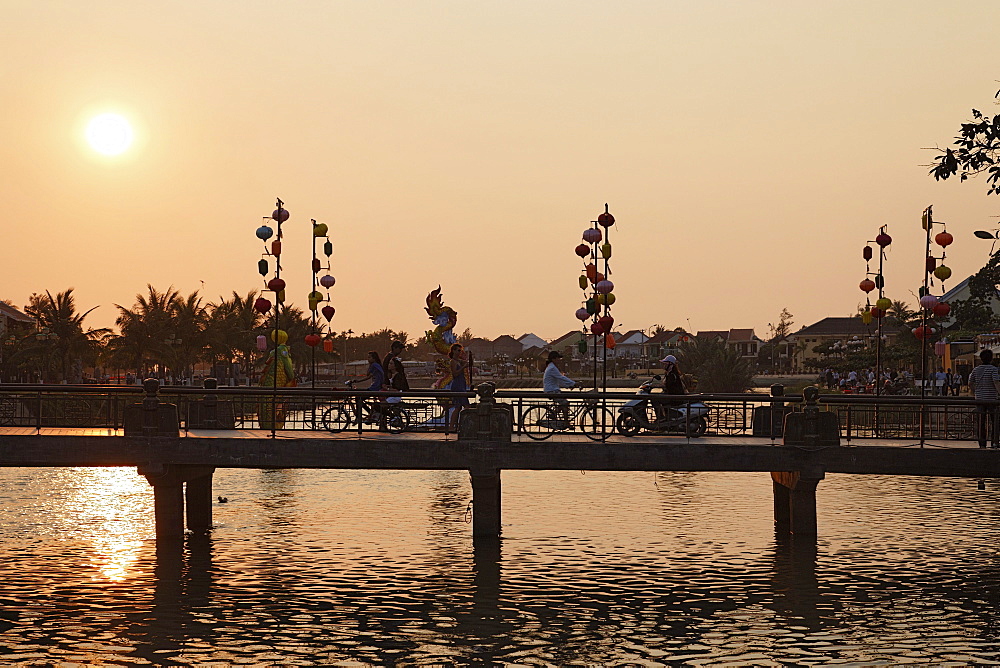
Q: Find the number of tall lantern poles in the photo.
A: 6